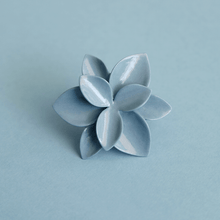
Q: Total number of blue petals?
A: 9